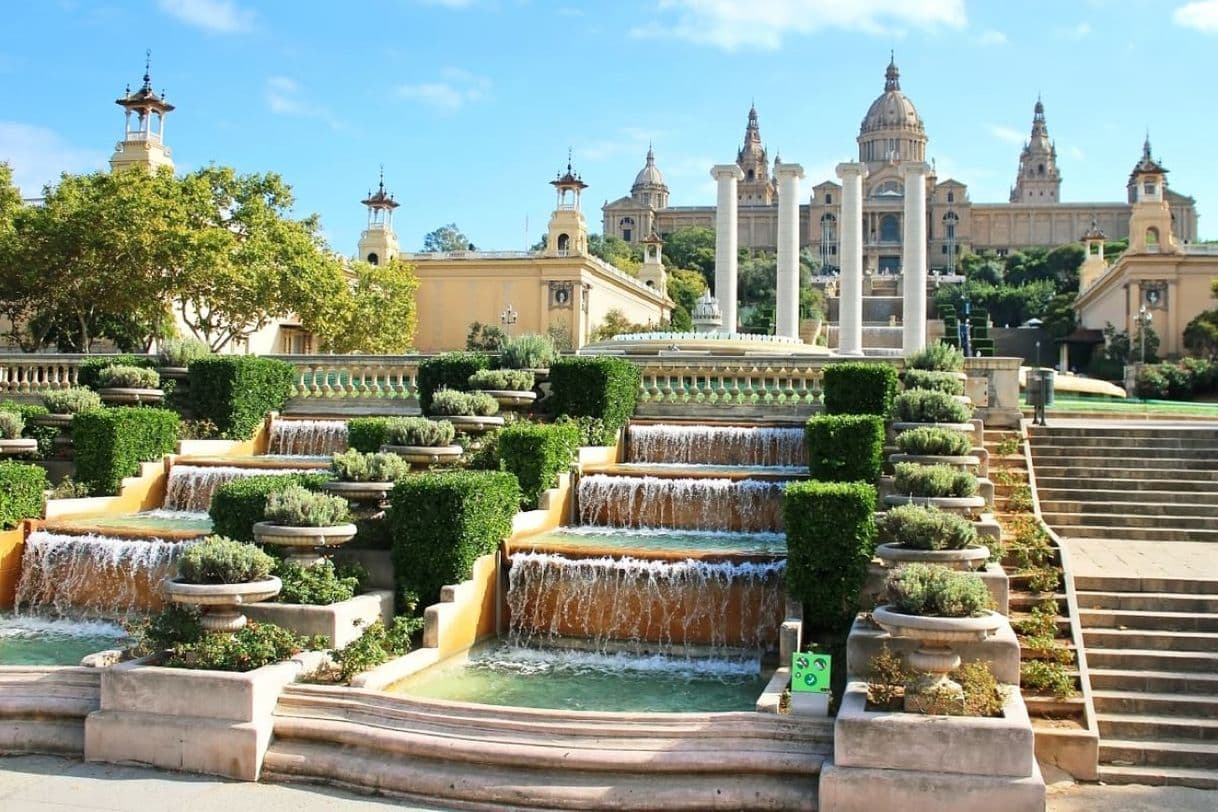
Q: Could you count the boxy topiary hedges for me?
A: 14